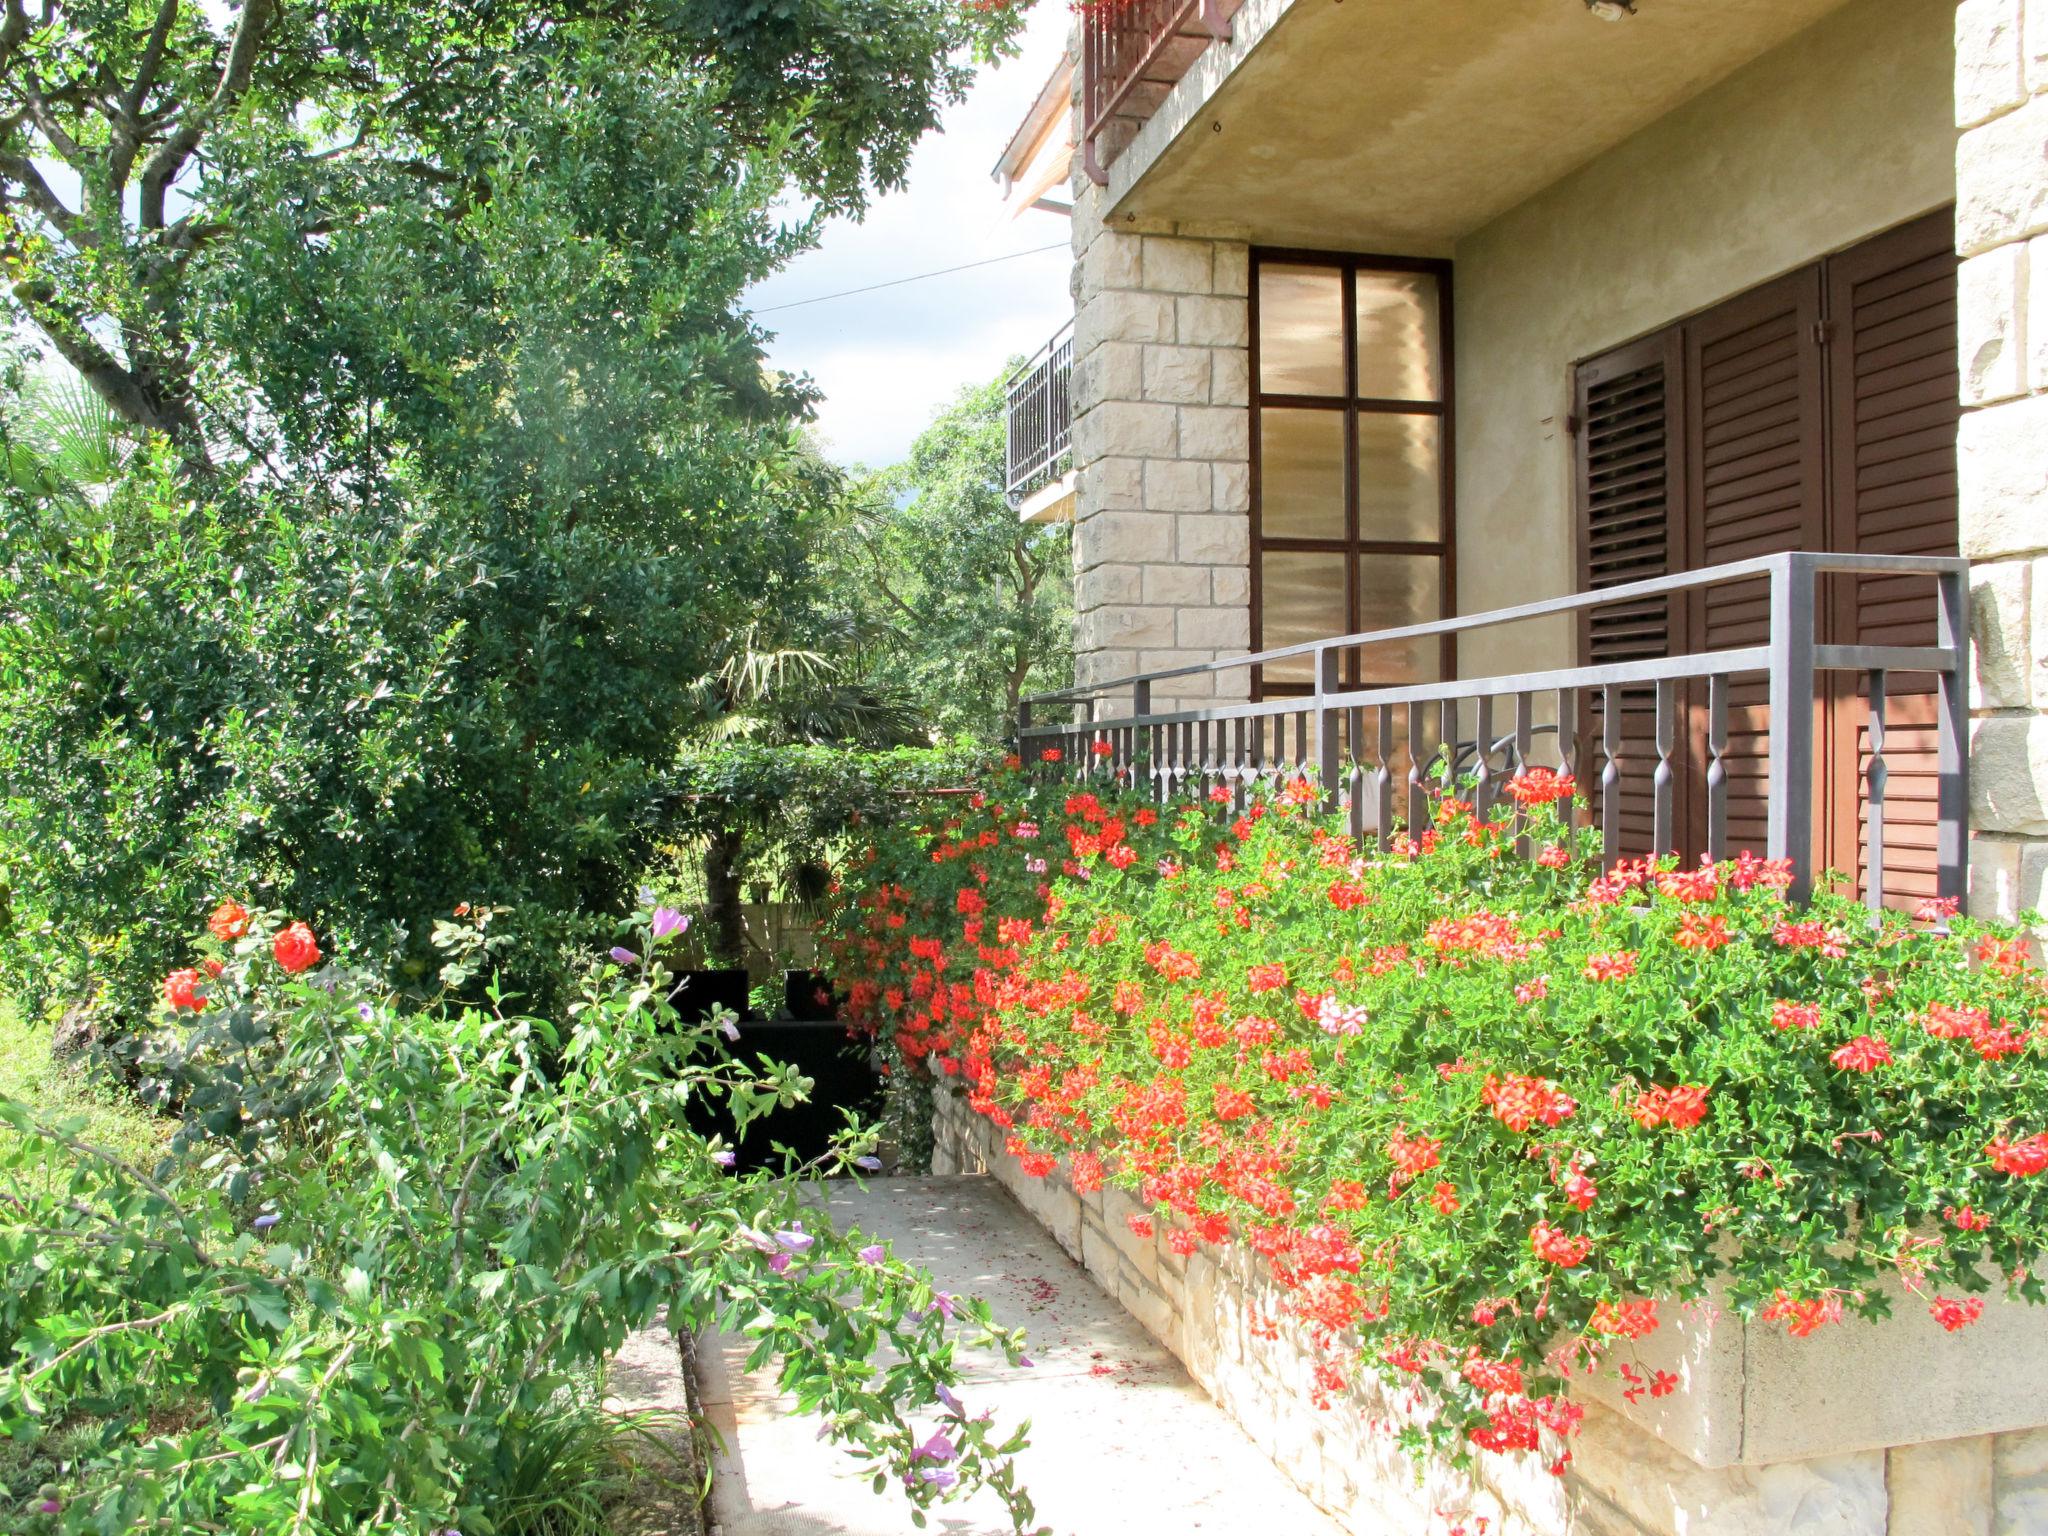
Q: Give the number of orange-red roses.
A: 3